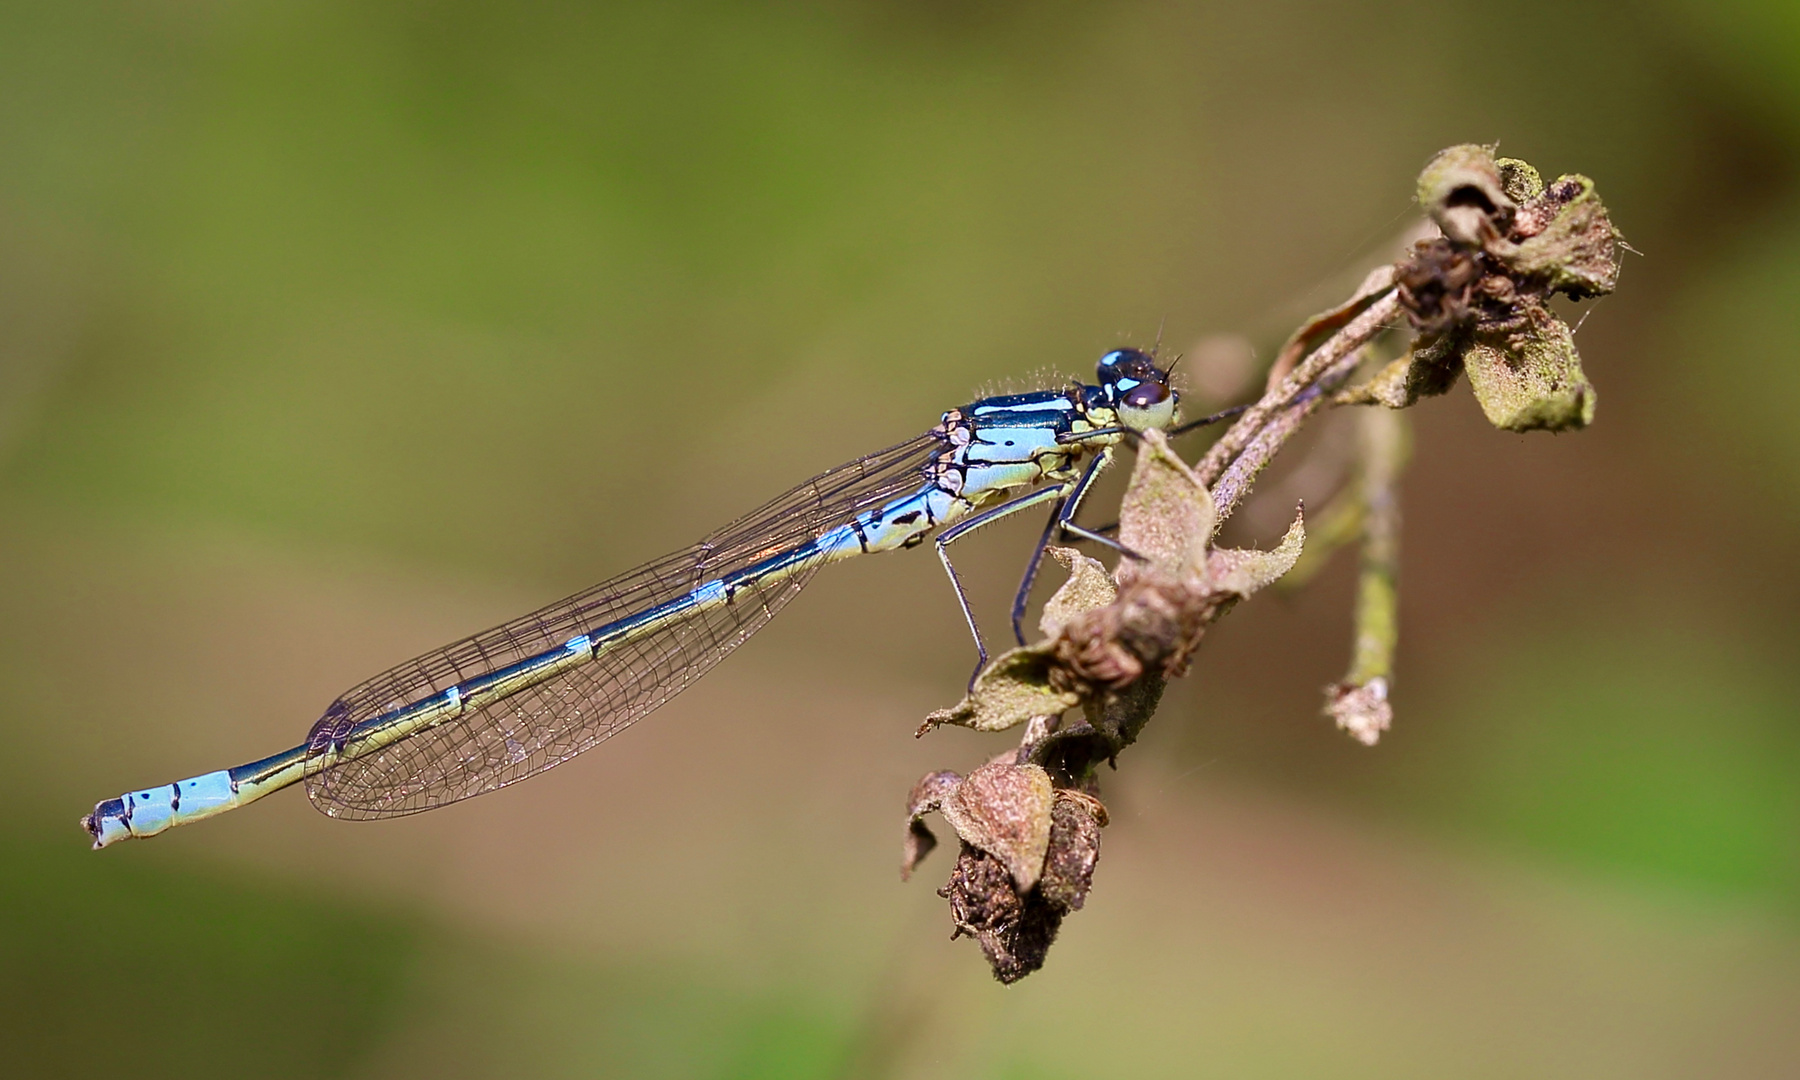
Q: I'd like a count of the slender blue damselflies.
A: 1